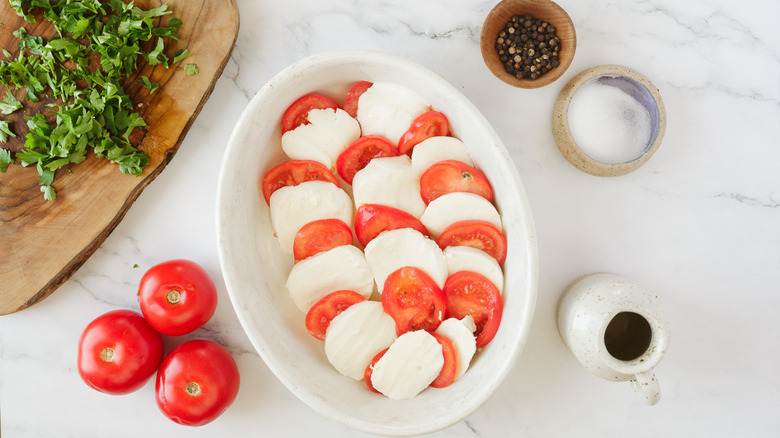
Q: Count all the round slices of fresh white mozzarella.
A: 12